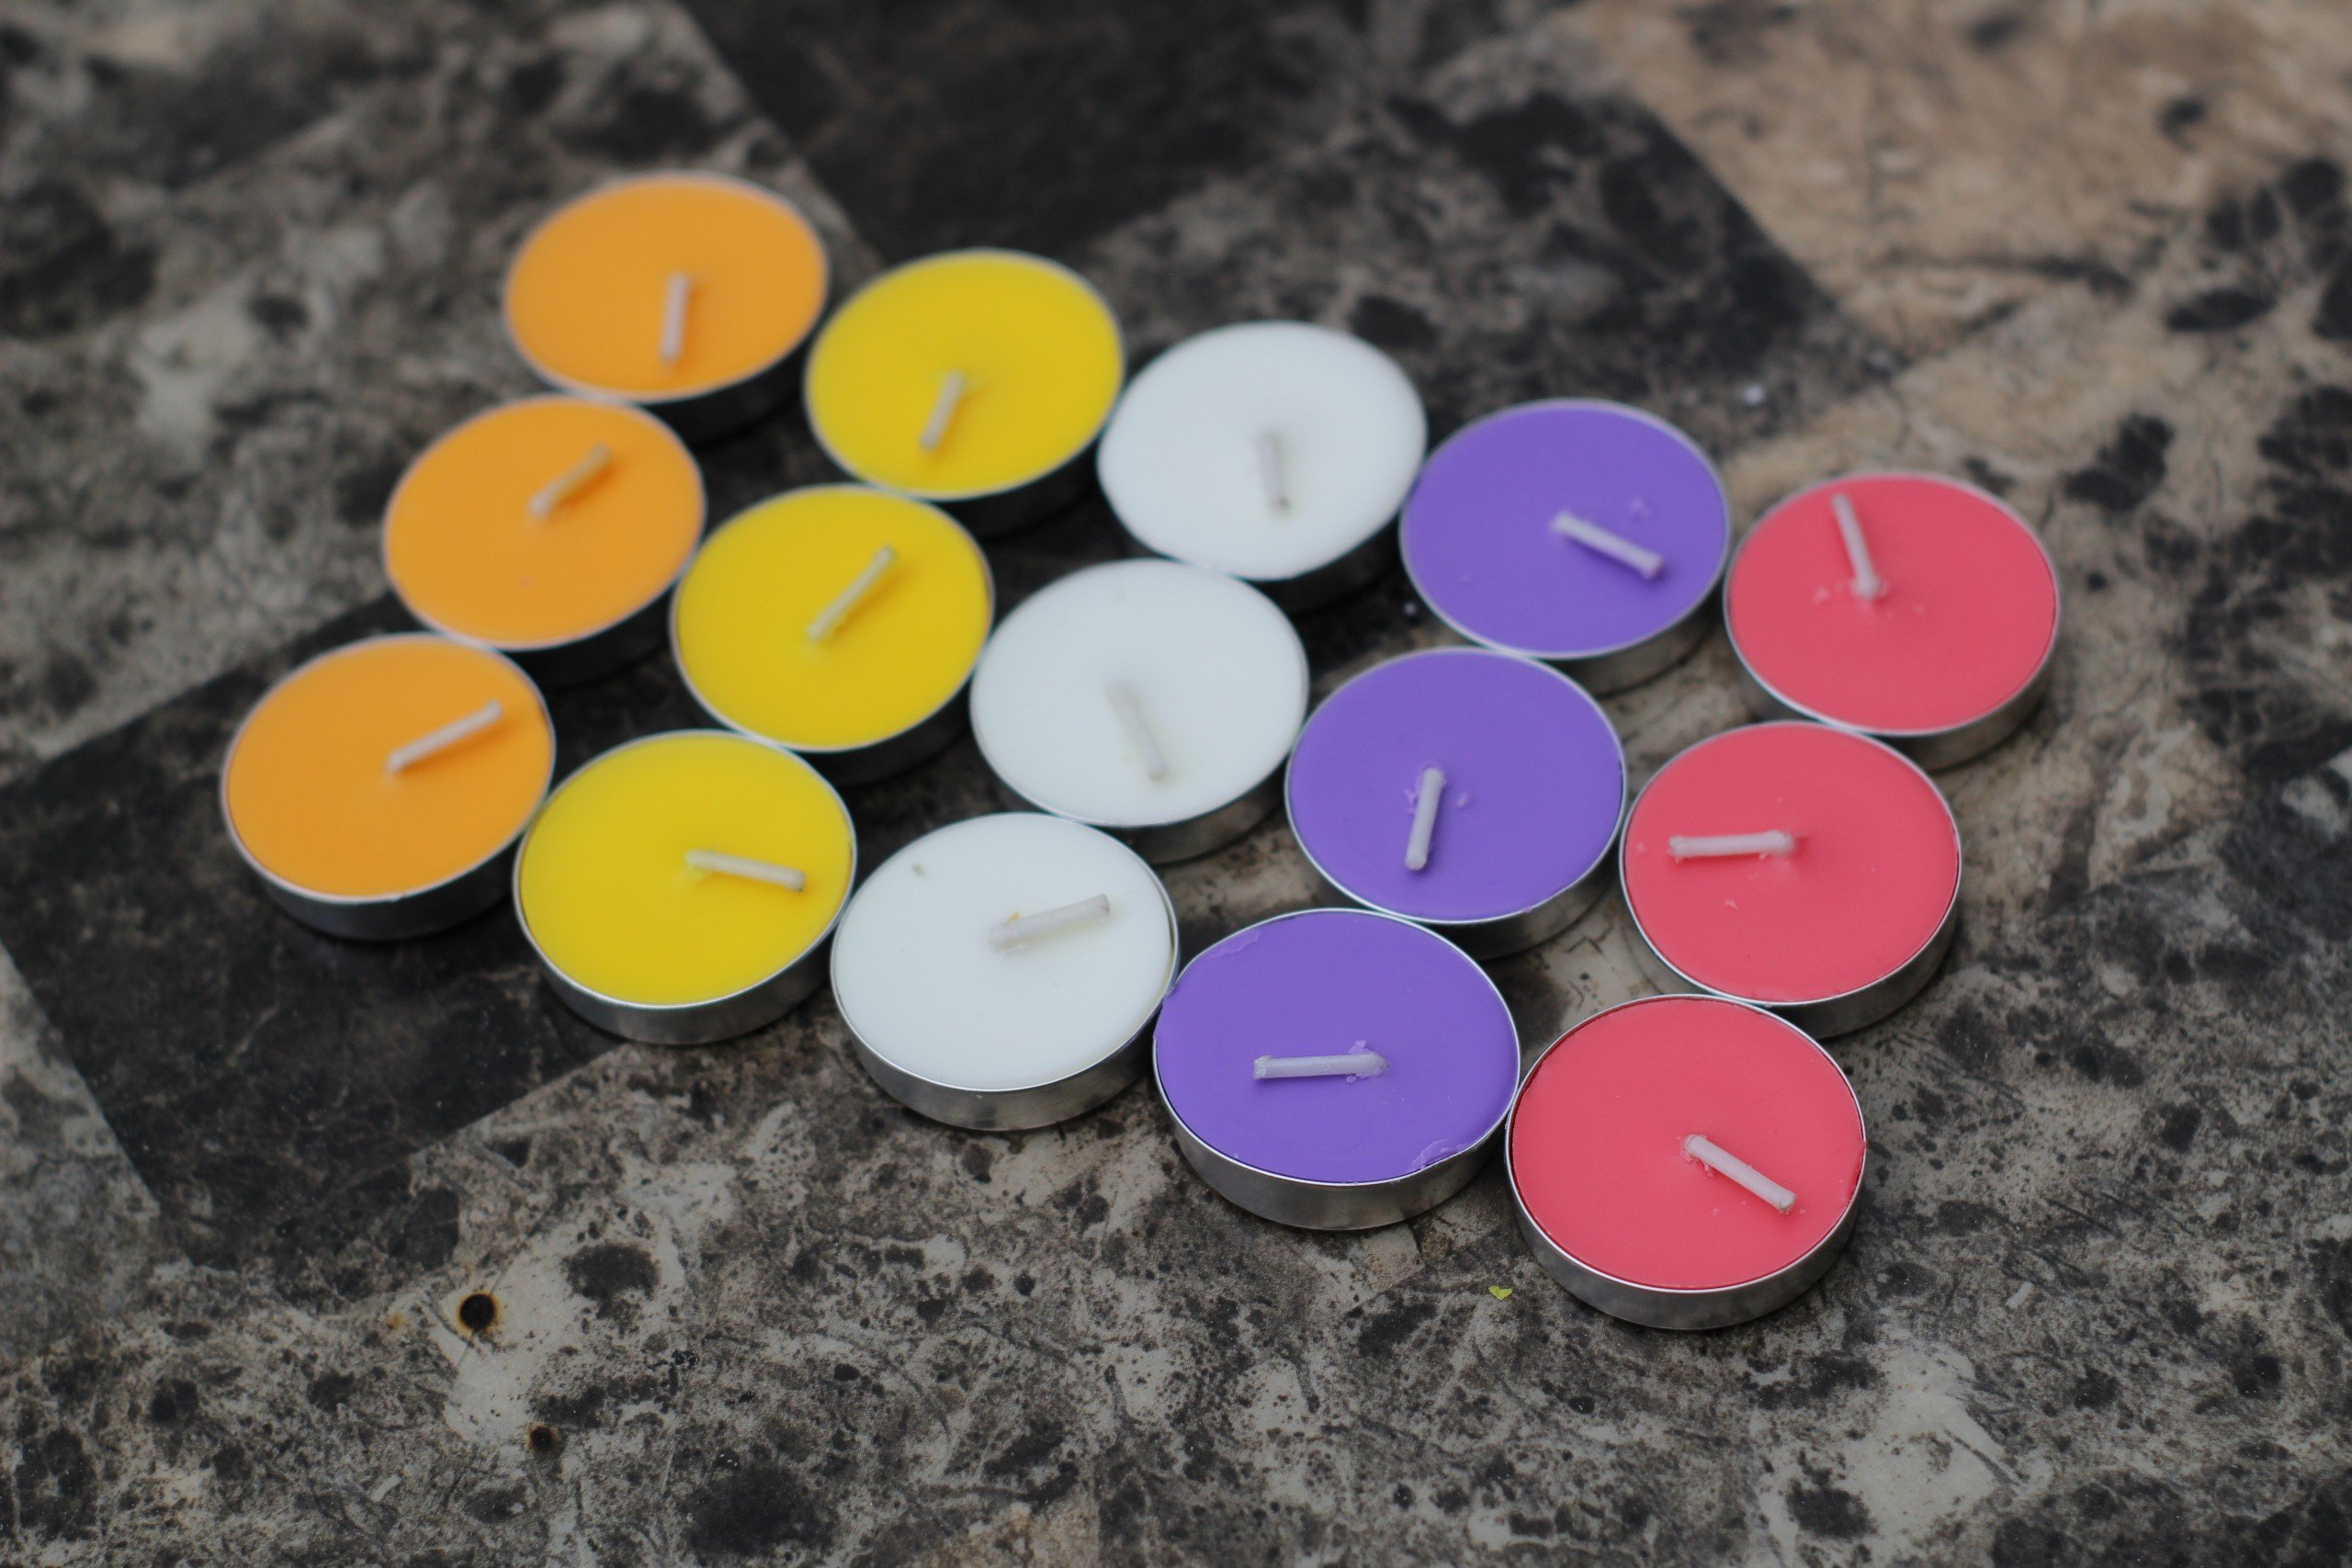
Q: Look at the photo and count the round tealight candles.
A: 15